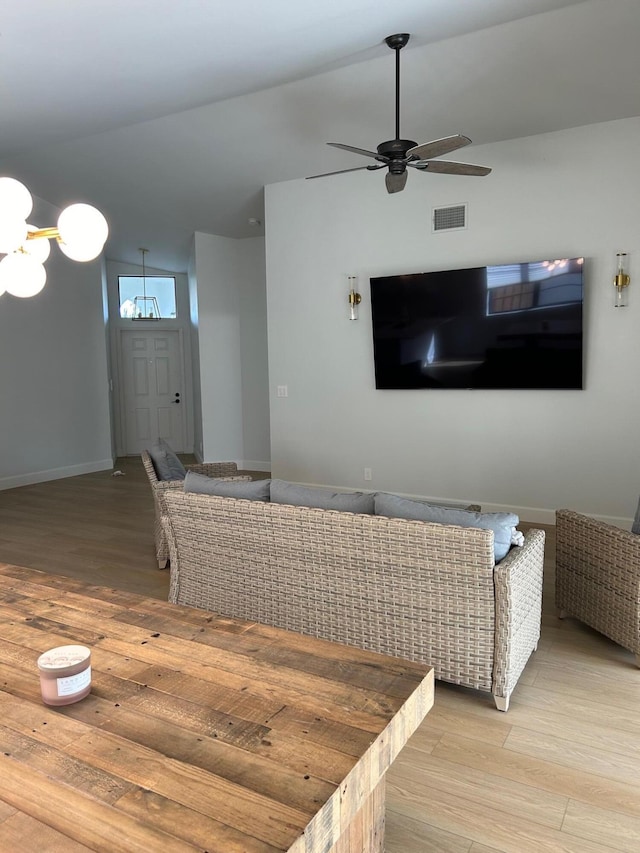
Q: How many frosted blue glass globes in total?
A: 0